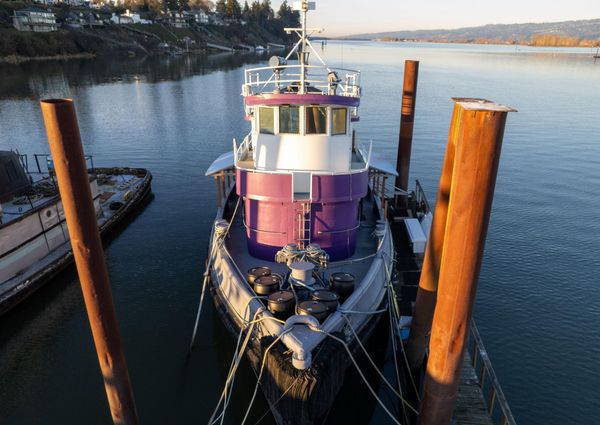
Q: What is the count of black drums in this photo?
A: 6